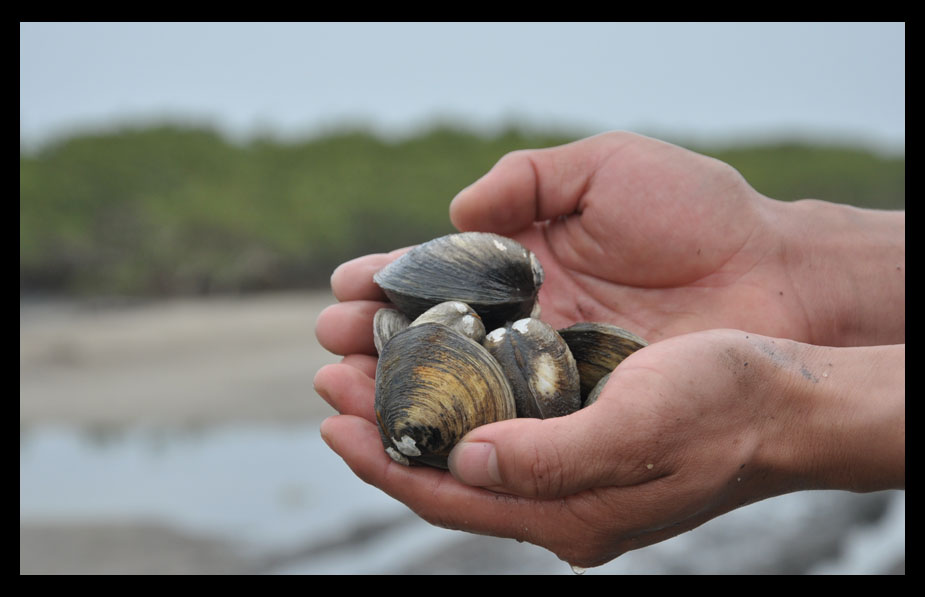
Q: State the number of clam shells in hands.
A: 7